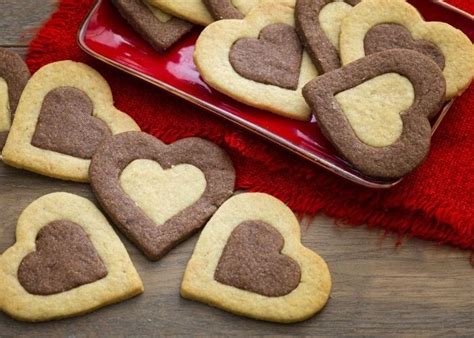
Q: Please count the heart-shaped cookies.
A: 12